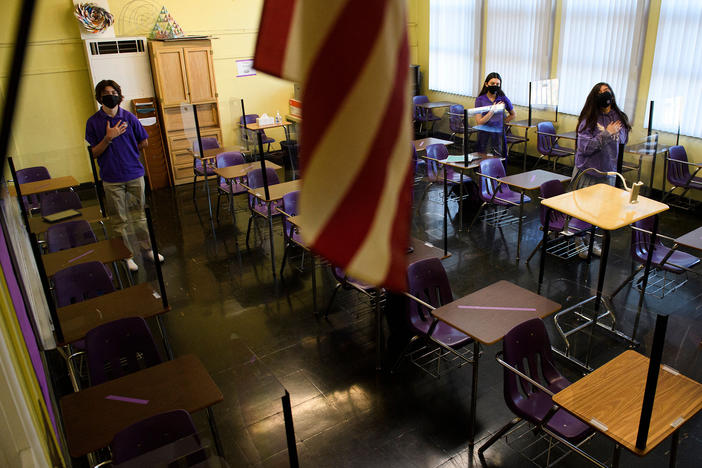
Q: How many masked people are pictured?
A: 3